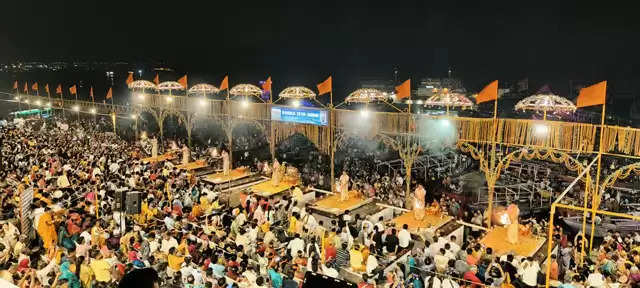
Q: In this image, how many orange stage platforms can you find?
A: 7